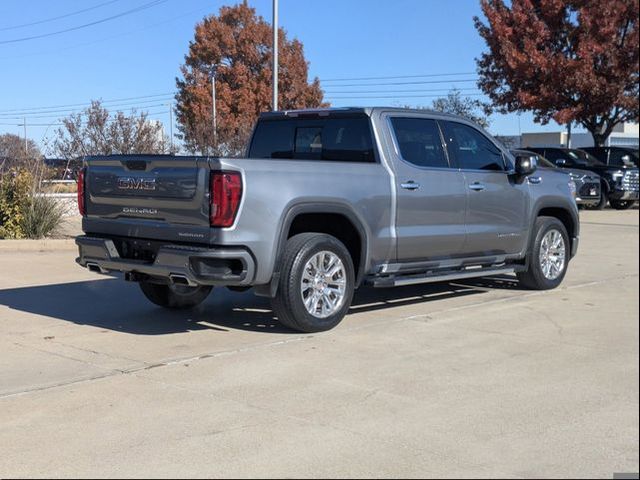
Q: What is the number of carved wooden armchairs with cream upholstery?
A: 0